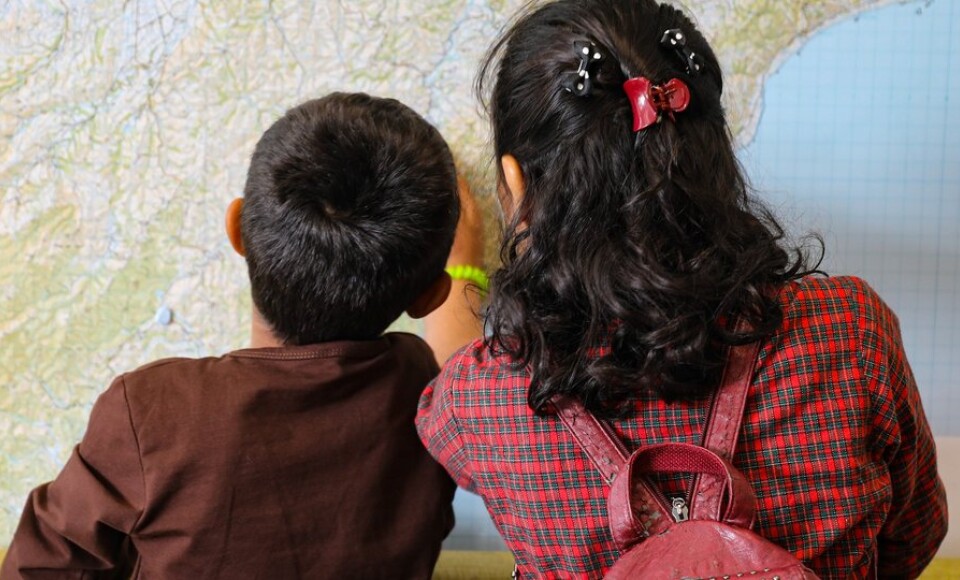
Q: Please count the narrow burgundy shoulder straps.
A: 2